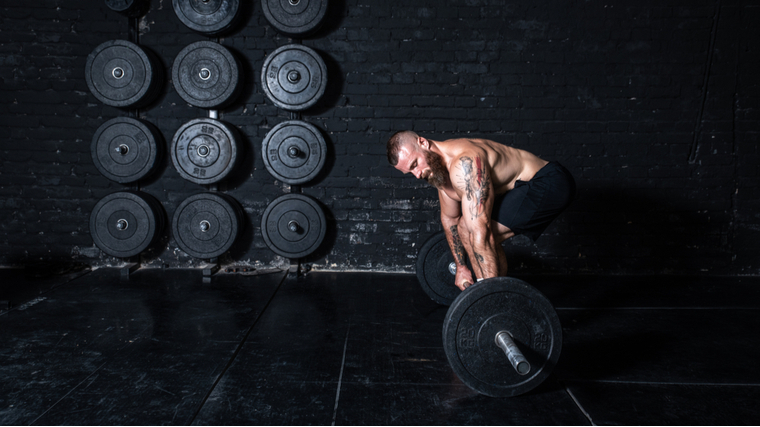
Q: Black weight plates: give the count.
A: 14